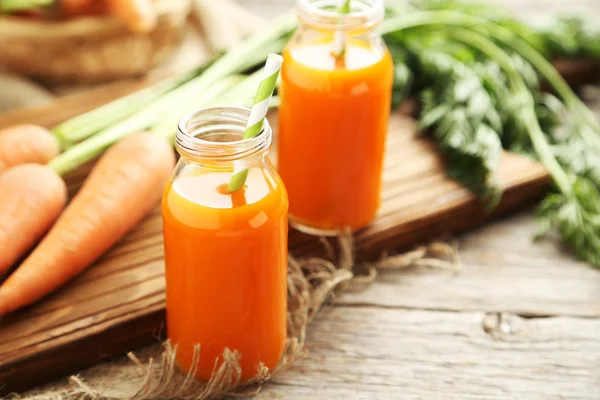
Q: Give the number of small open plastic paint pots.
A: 0